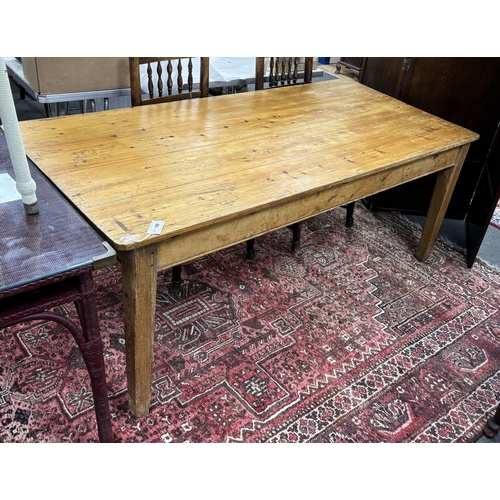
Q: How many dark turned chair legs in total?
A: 4